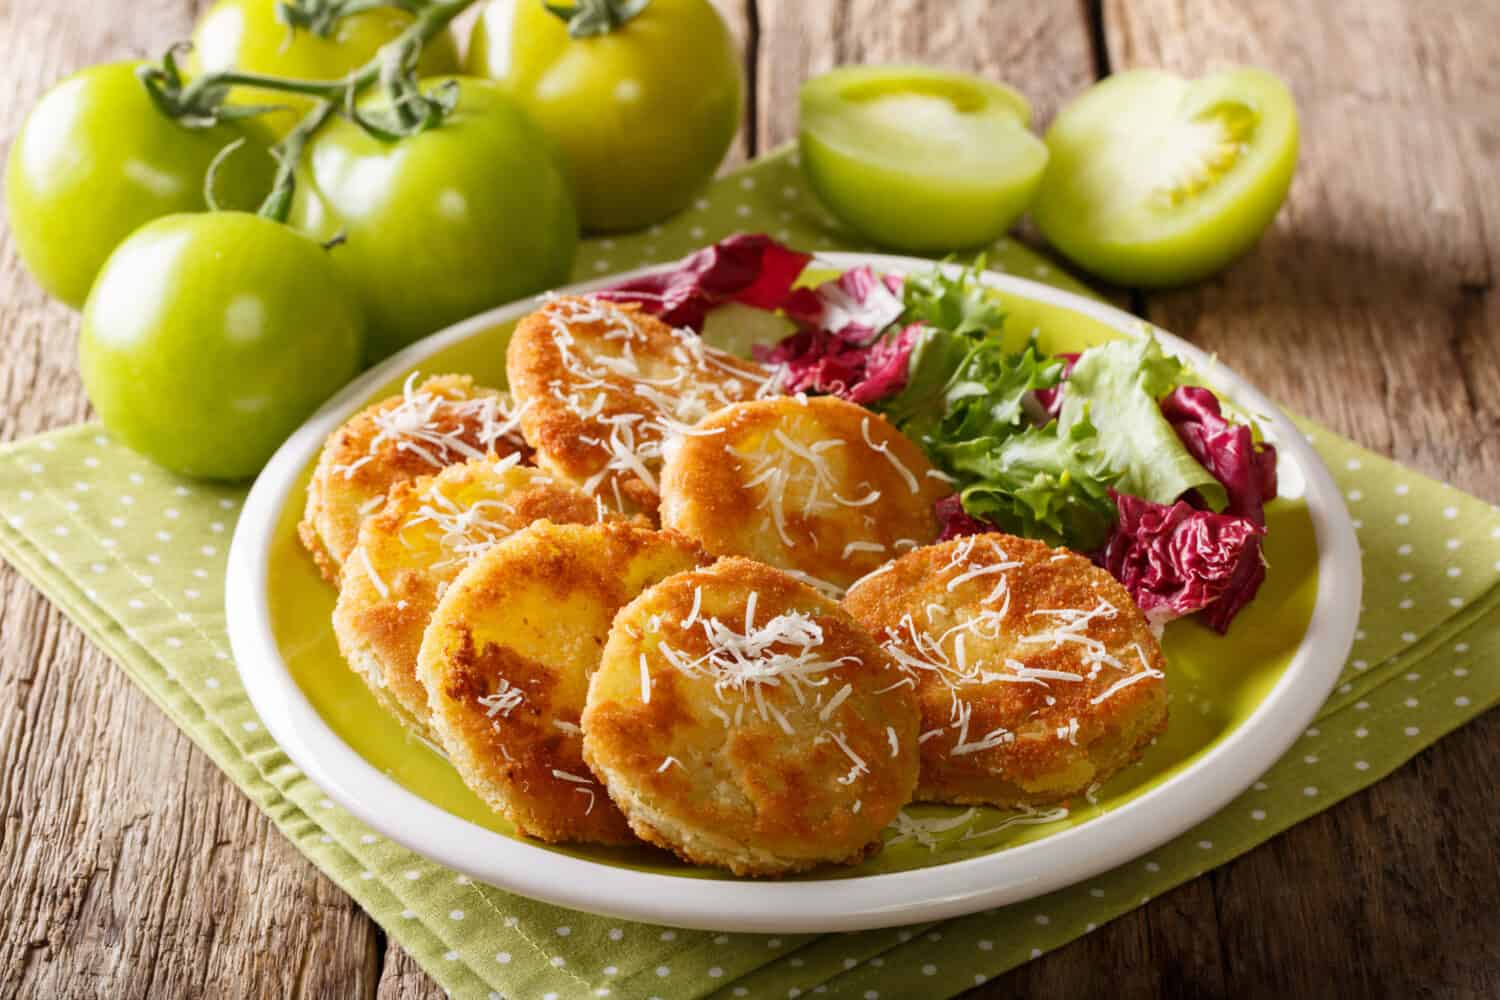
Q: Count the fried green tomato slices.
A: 7